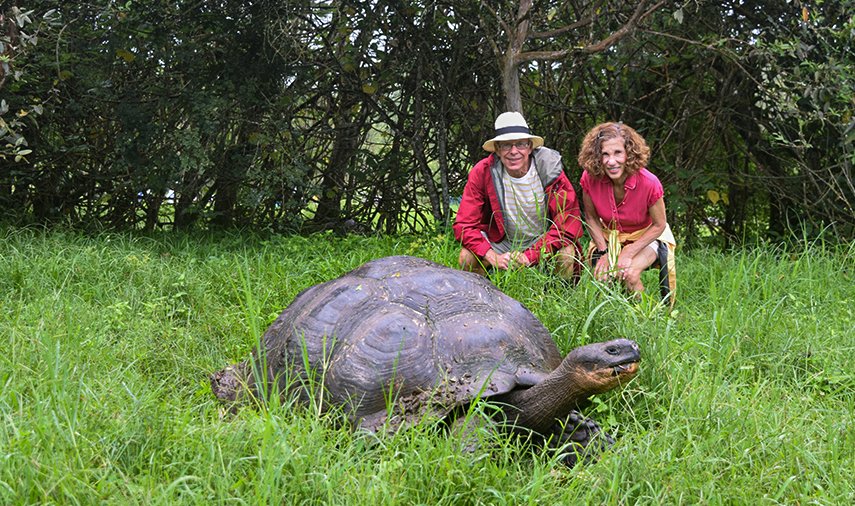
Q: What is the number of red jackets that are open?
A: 1